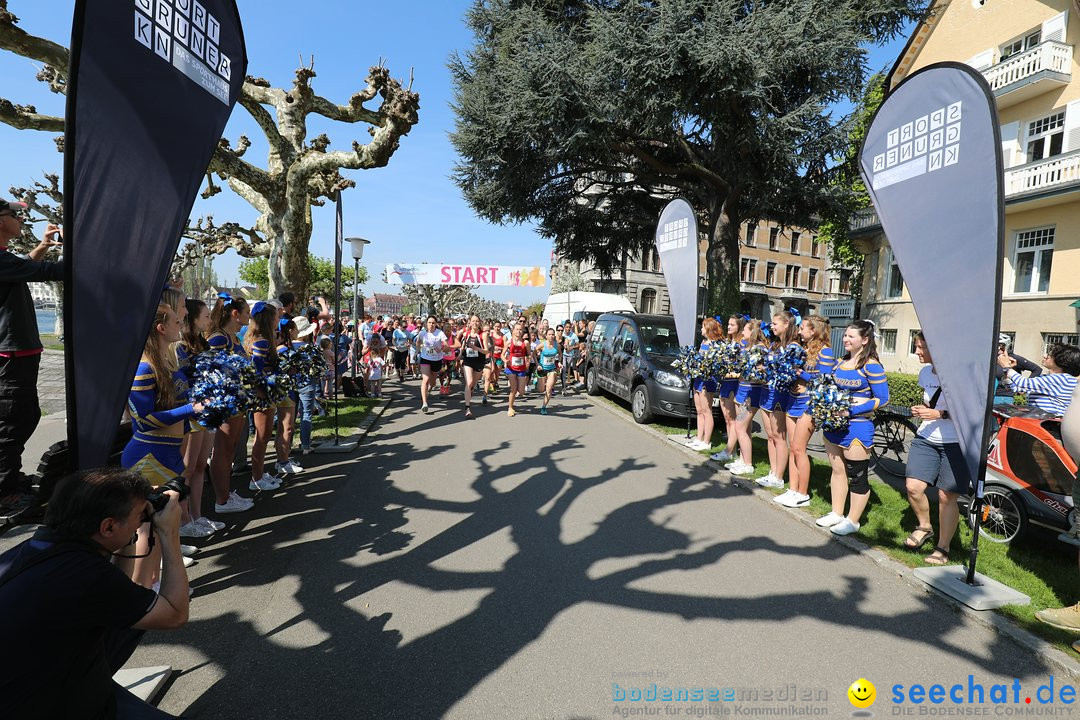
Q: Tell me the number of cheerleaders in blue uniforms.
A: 12